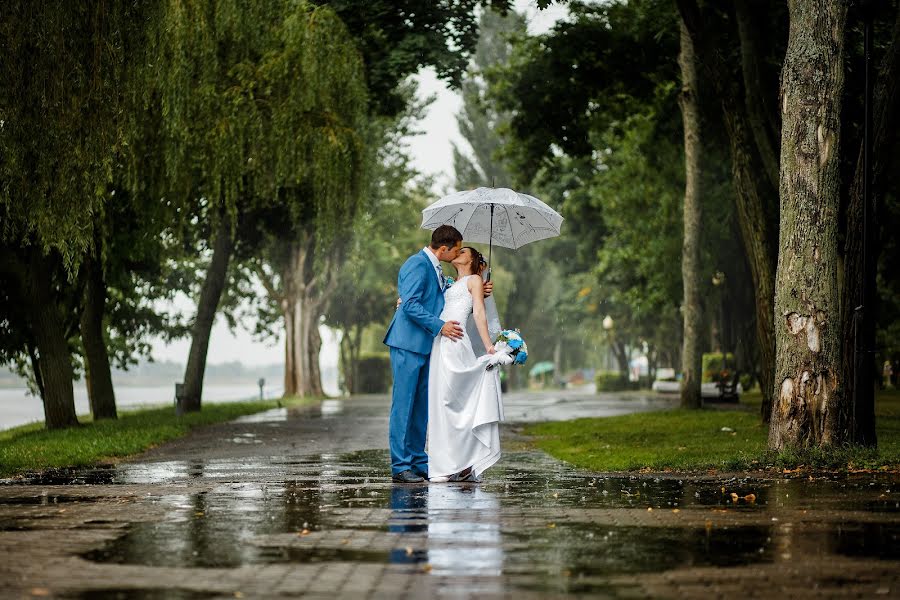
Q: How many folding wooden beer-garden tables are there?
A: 0